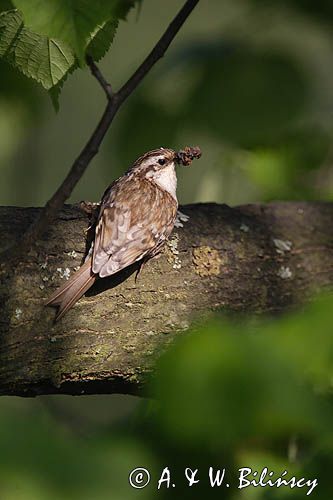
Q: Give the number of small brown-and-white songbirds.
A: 1